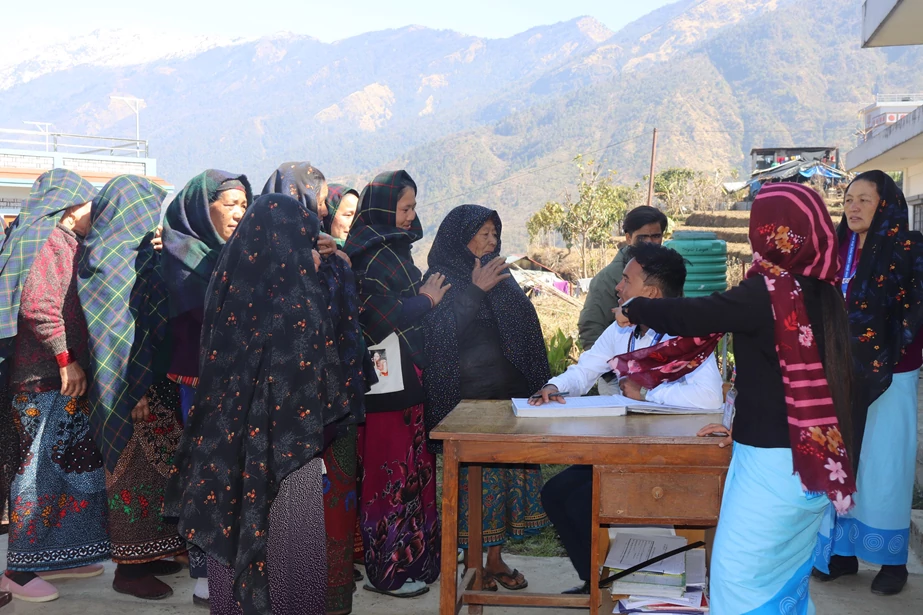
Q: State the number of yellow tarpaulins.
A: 0